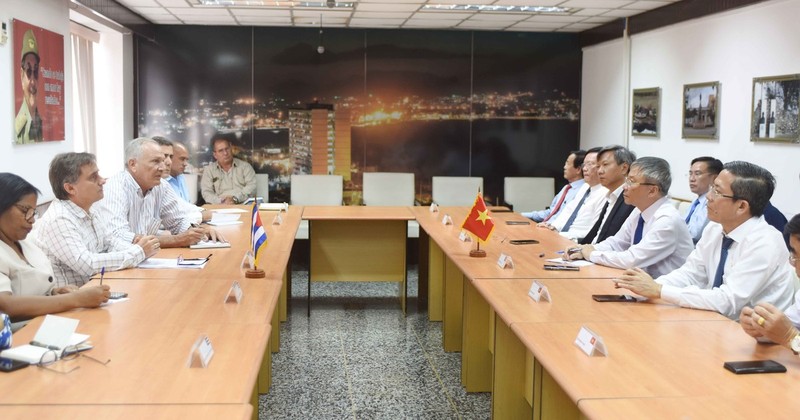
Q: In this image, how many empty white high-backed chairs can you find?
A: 4